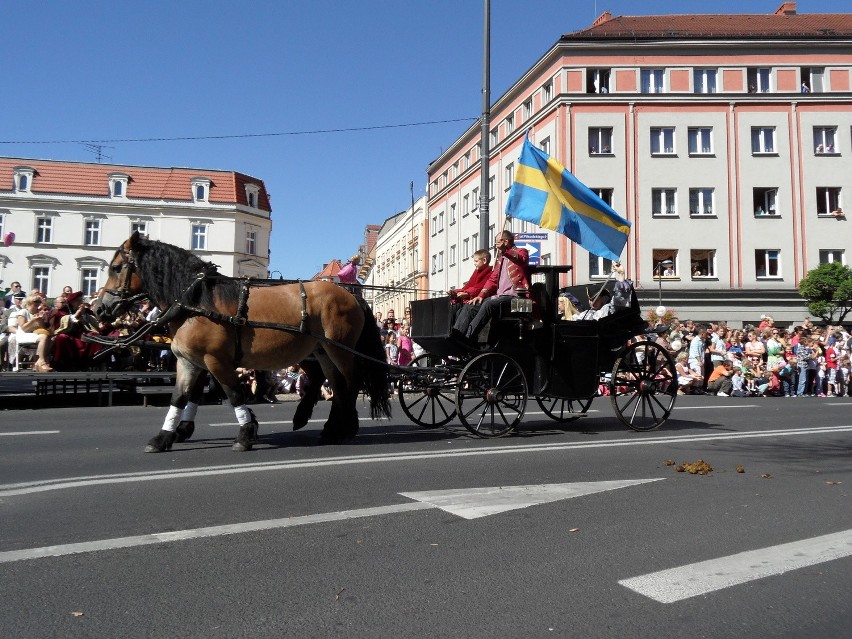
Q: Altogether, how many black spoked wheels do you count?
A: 4